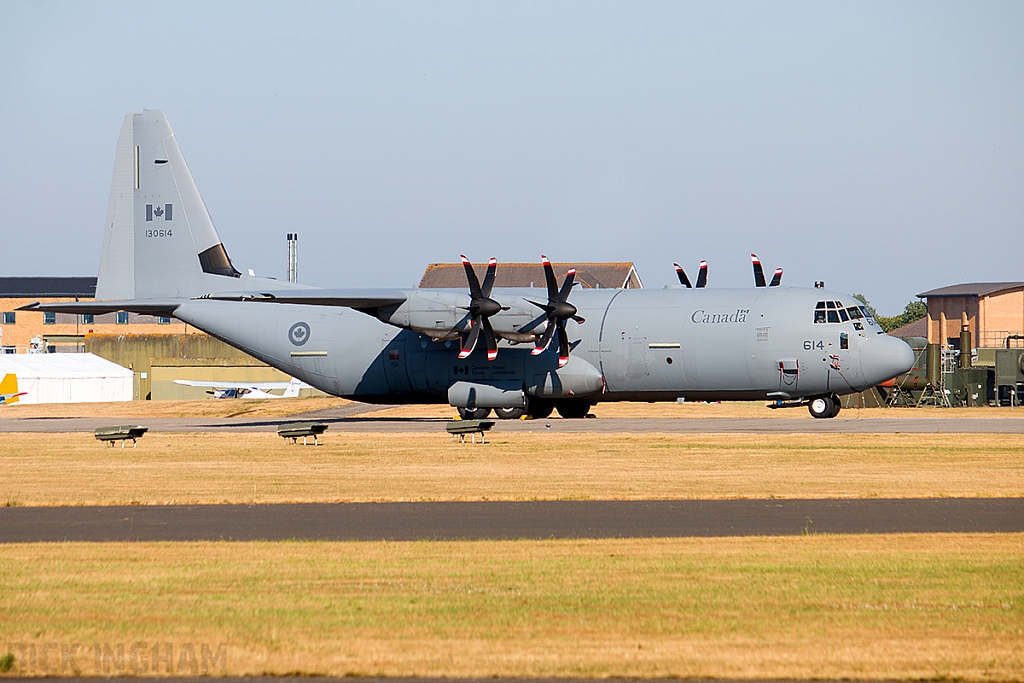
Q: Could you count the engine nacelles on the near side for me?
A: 2